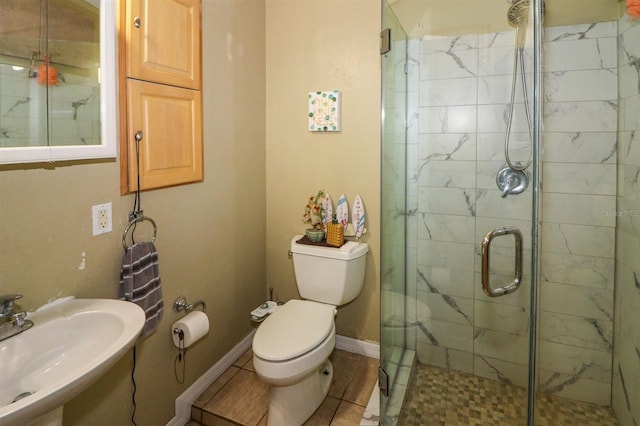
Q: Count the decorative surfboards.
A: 3